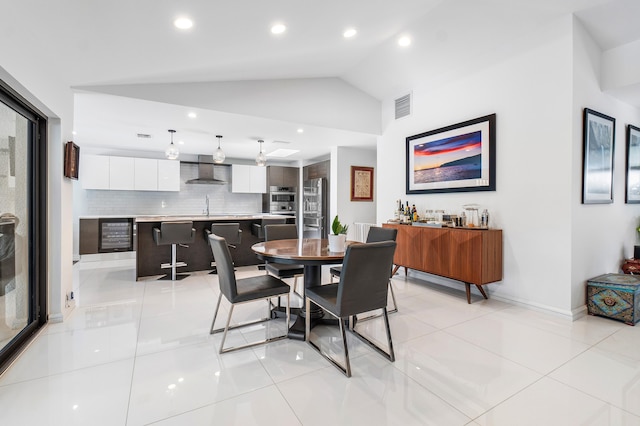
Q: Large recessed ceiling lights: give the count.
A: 4